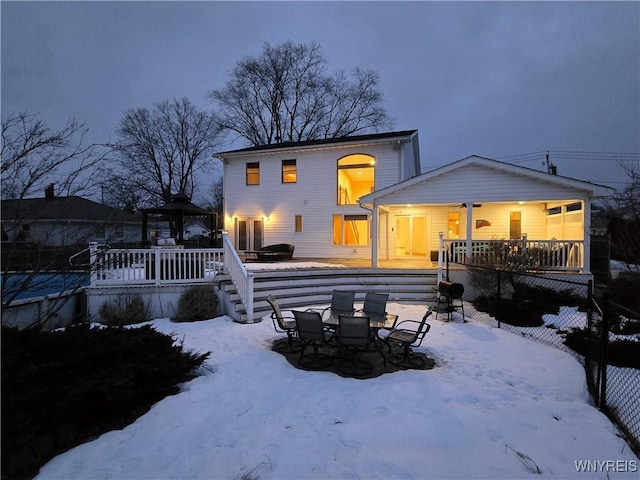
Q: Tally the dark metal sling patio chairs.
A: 6